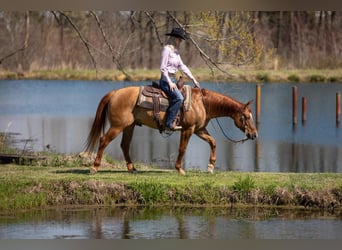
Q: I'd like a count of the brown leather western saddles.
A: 1